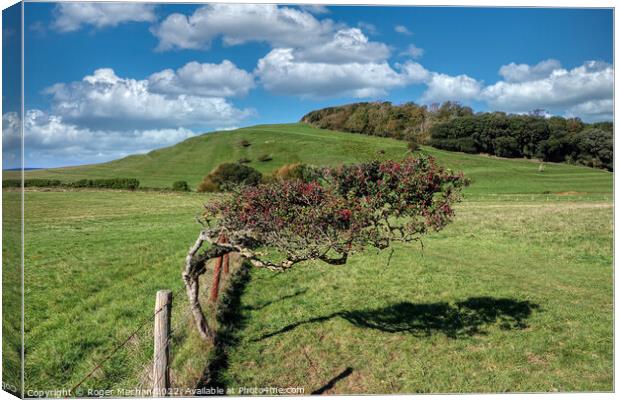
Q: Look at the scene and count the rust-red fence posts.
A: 2